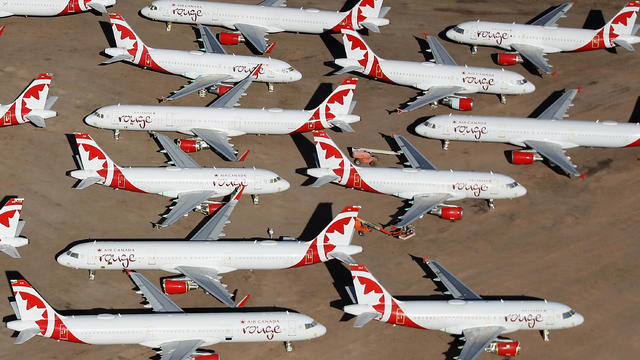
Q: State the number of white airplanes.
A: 14